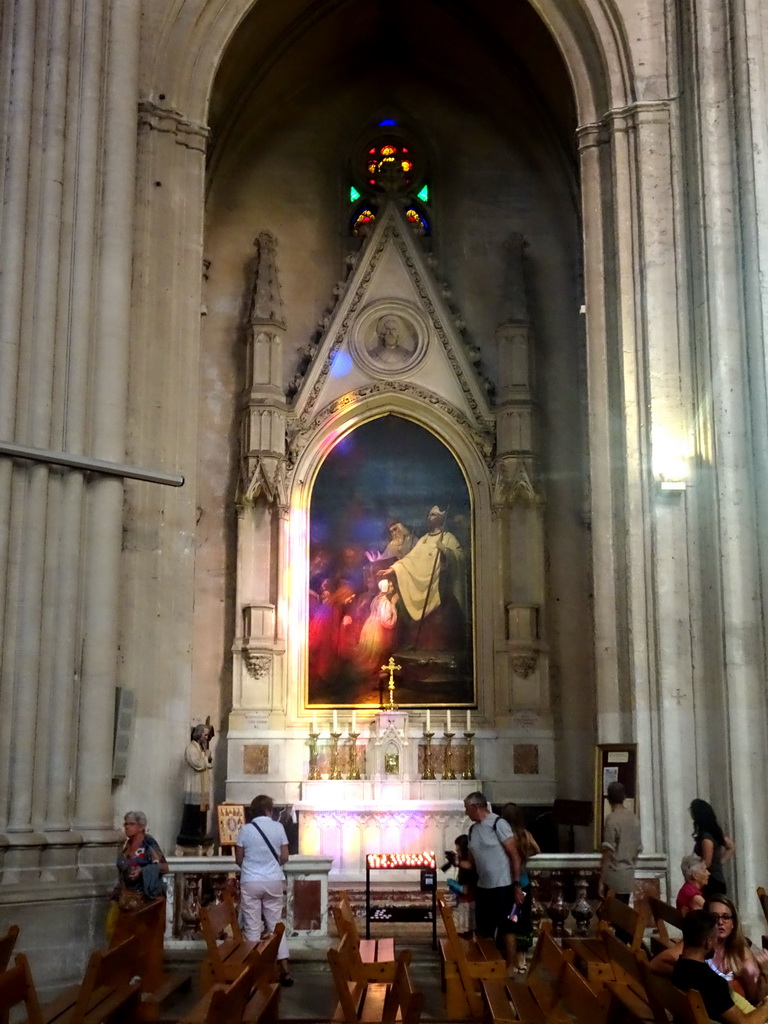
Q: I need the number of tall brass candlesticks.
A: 6